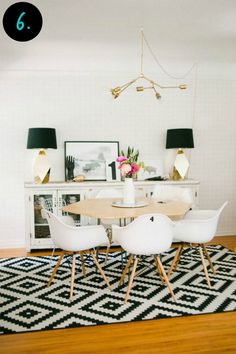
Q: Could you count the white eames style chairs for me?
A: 5